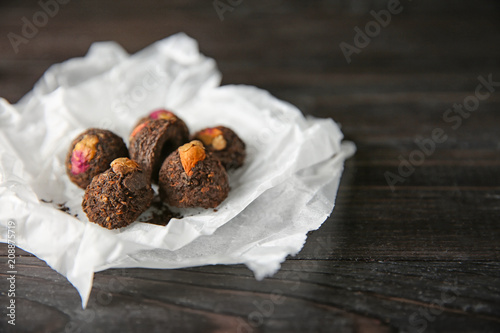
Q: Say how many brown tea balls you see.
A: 5